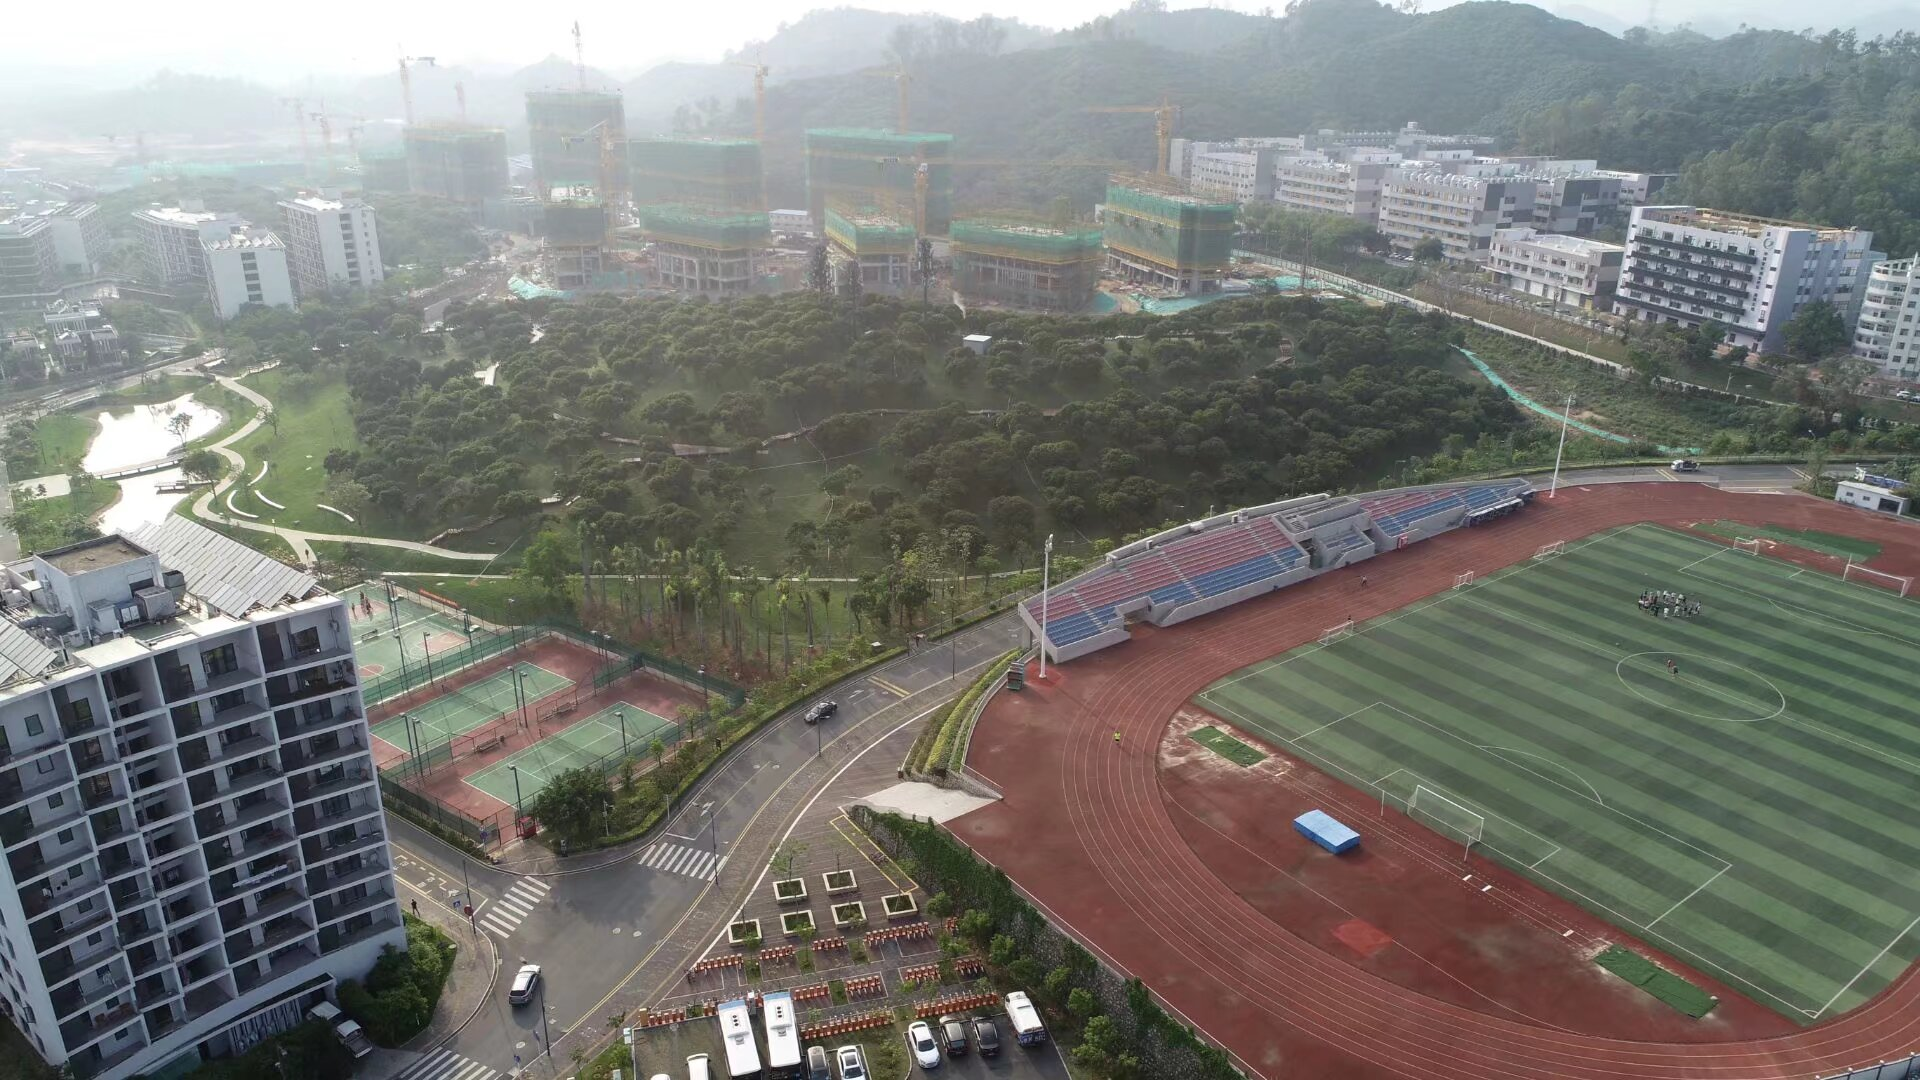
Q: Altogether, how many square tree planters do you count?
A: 6